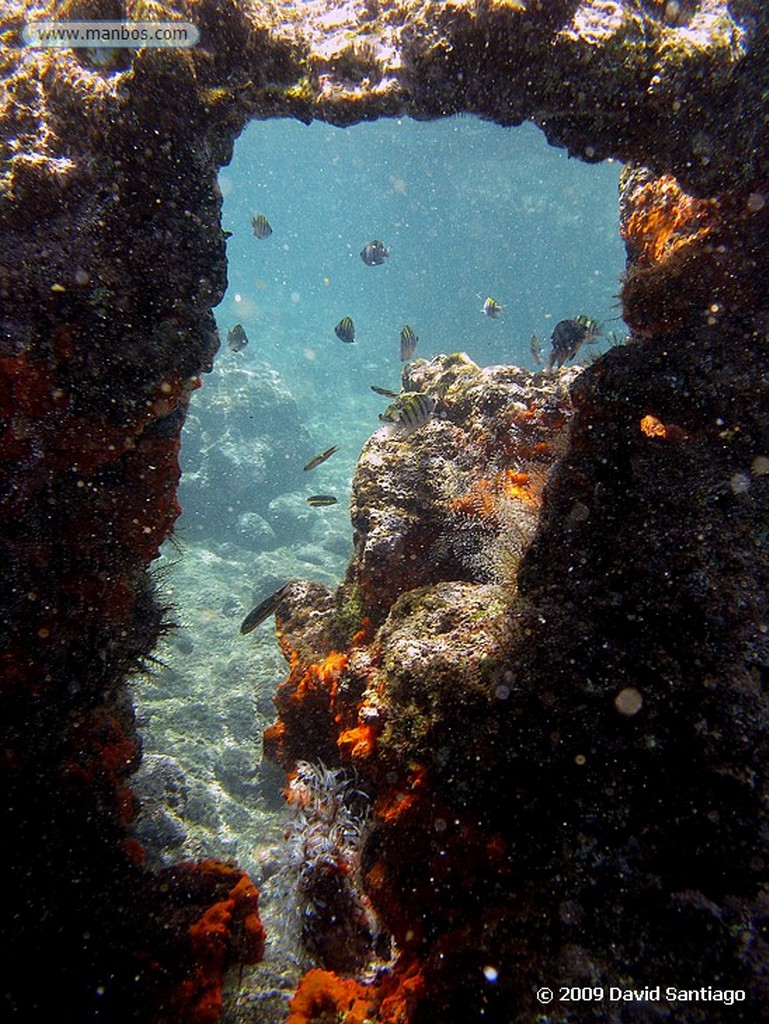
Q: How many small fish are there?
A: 14